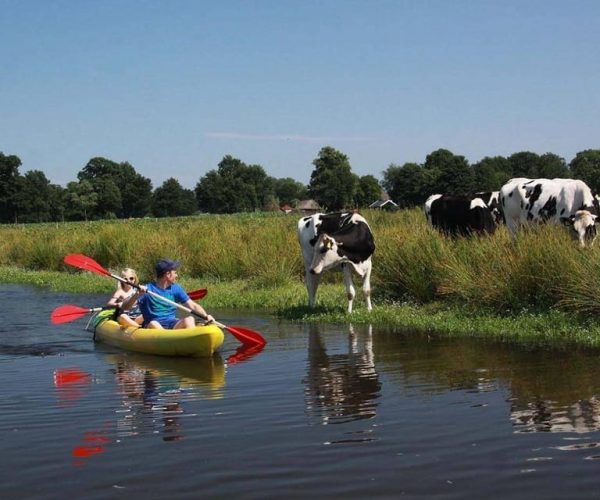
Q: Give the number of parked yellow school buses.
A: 0